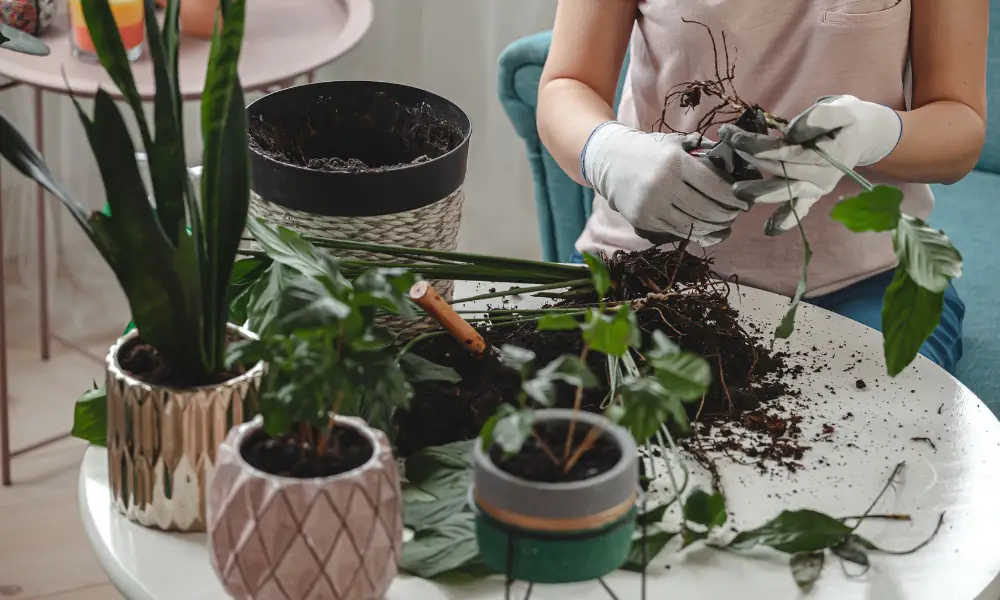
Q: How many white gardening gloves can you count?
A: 2